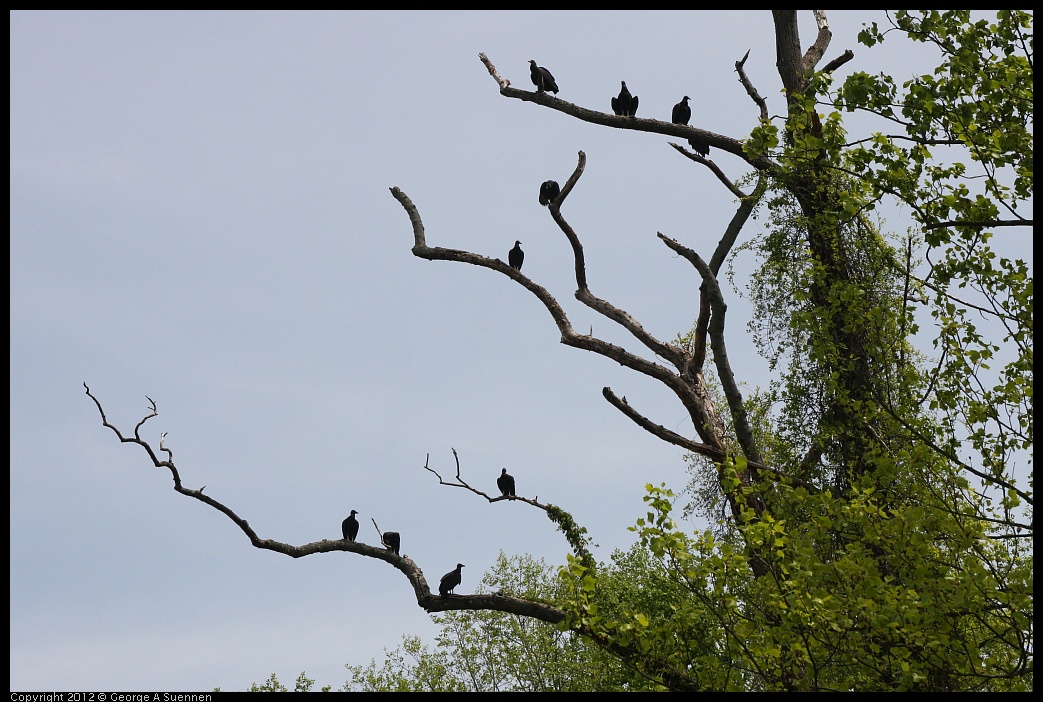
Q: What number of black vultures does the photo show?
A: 10